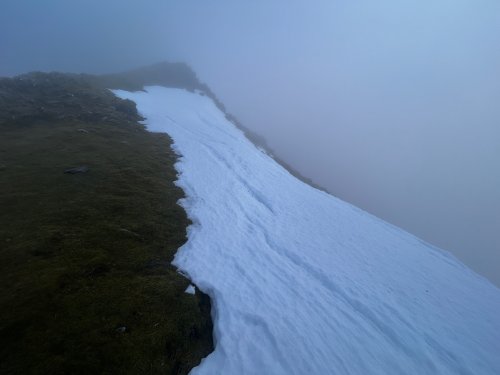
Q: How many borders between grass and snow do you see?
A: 1